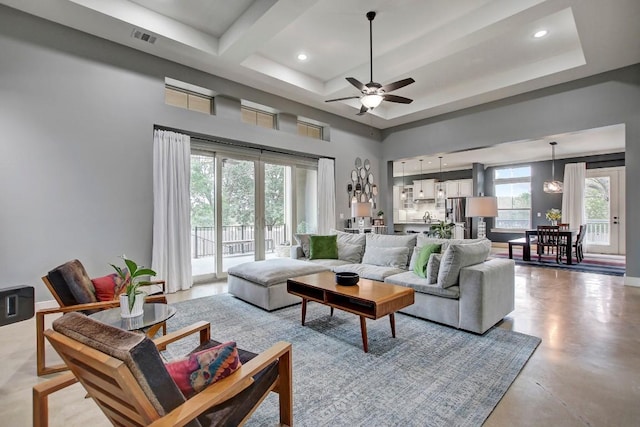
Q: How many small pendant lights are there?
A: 3